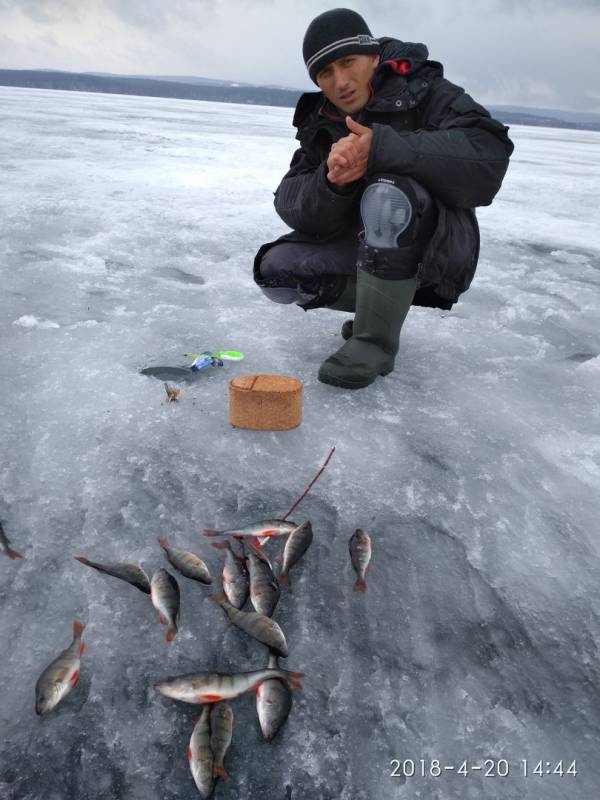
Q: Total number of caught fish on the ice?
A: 15